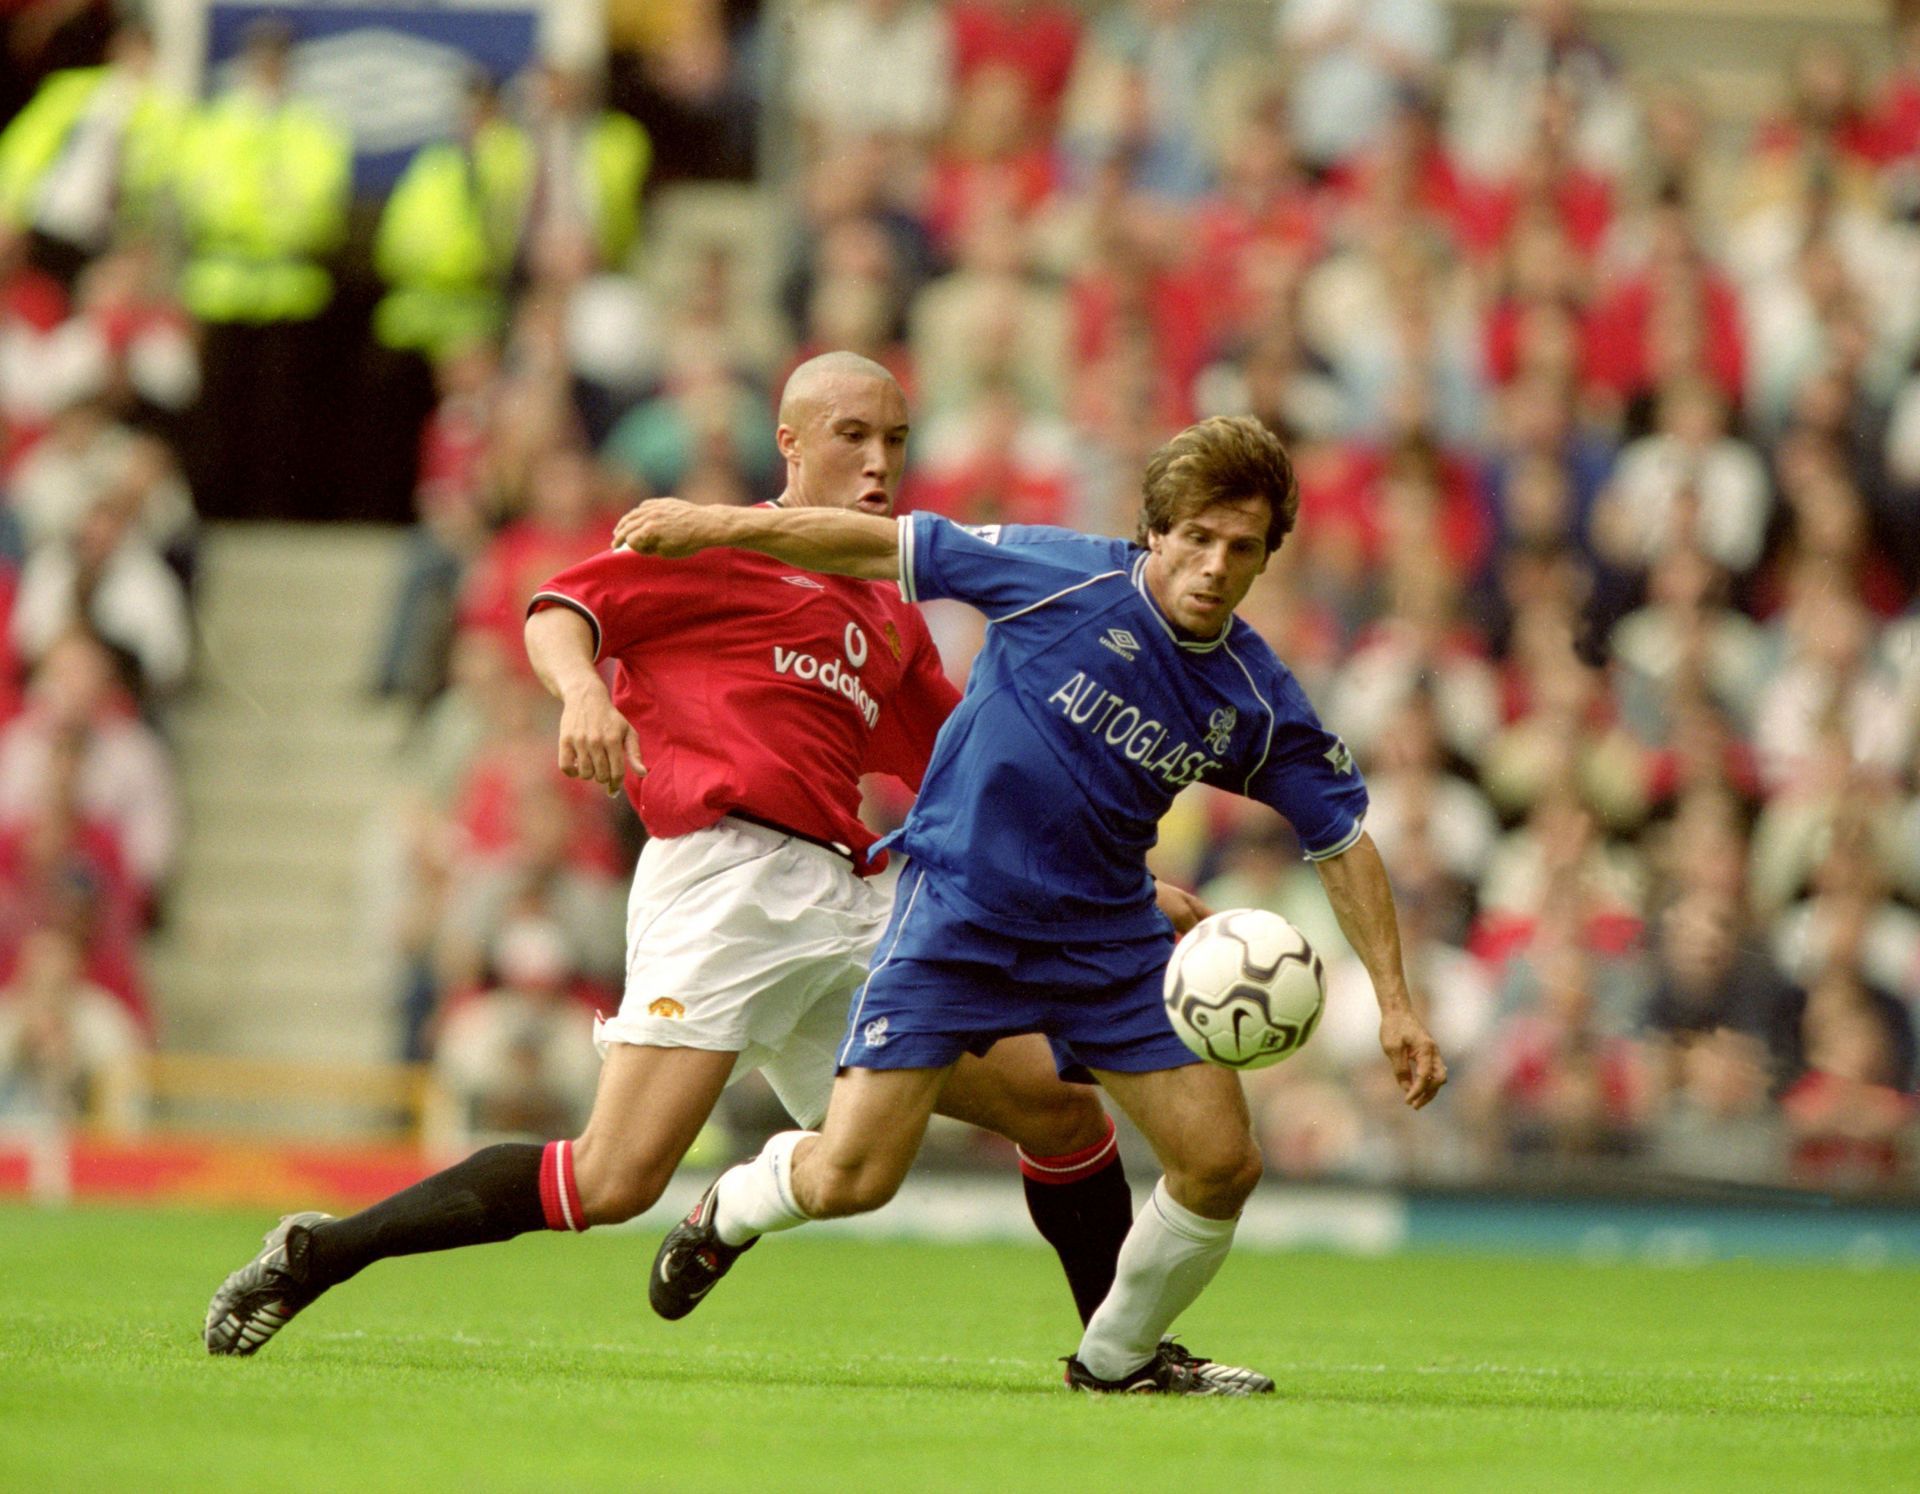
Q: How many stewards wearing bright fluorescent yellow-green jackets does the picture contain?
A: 4